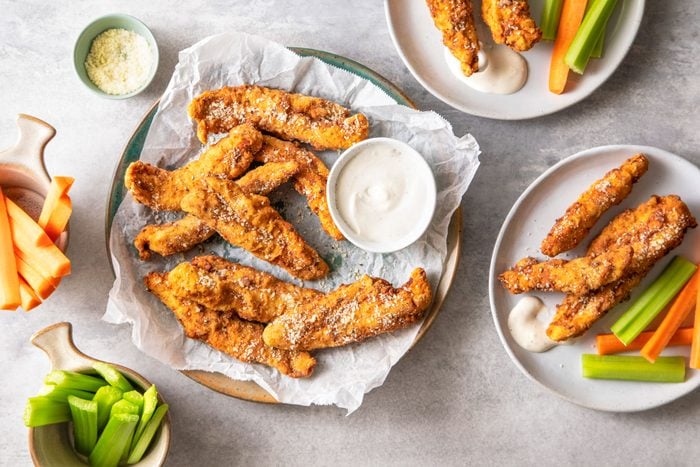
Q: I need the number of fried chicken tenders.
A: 14